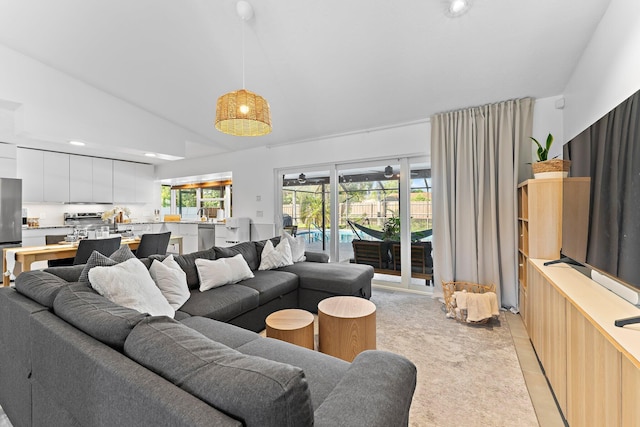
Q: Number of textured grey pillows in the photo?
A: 2